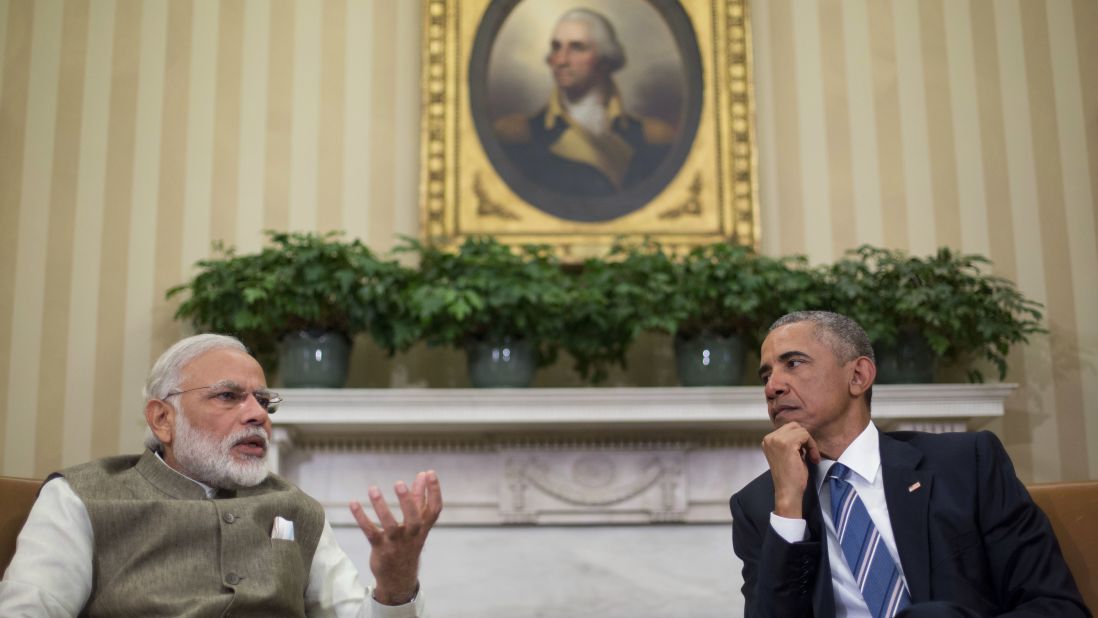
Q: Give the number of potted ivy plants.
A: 4